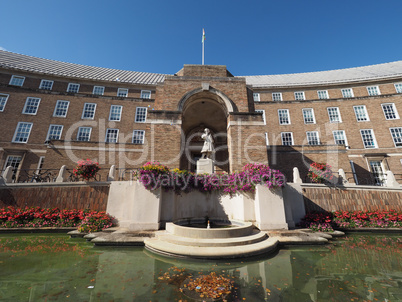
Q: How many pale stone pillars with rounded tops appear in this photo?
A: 6